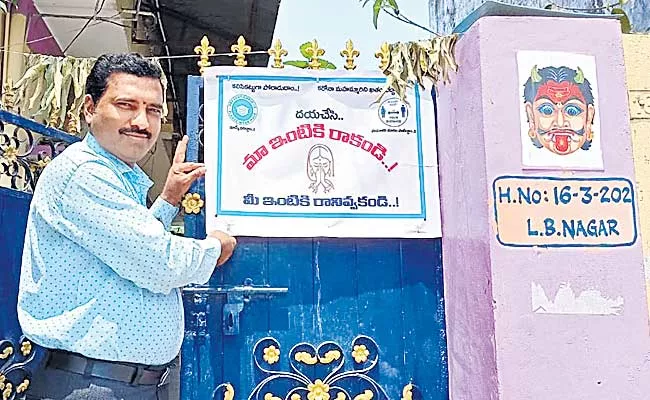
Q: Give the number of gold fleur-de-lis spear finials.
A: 6